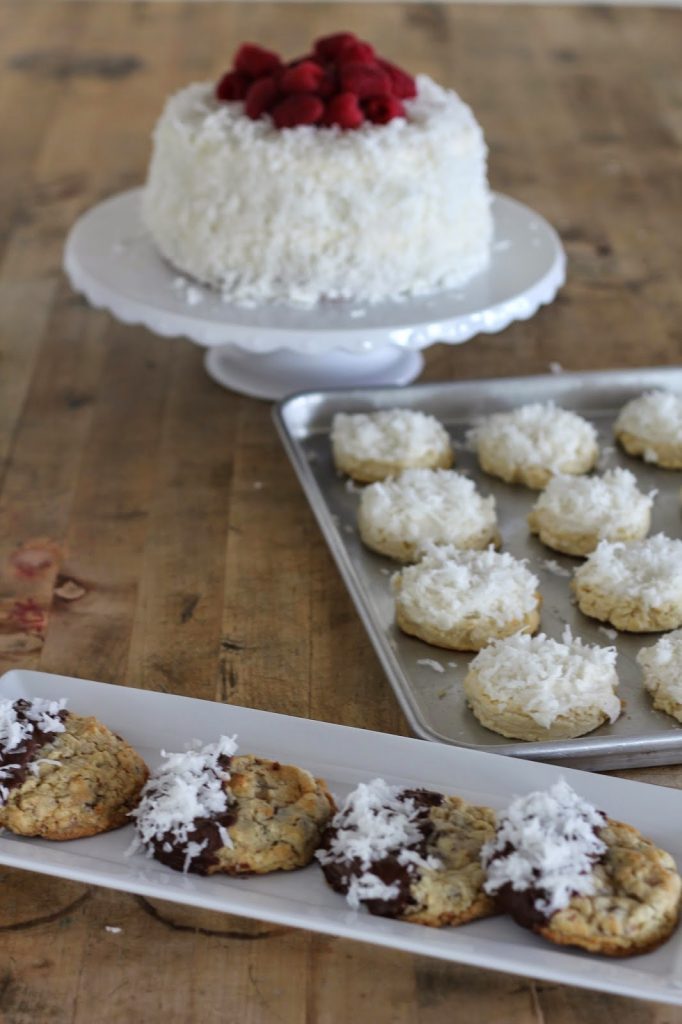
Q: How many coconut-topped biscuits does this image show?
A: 13